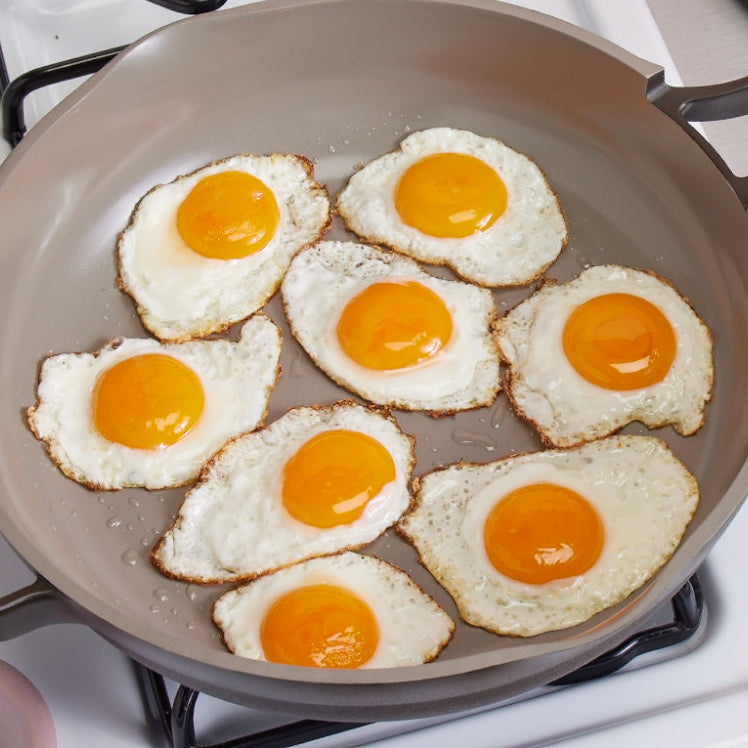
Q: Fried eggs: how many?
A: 8